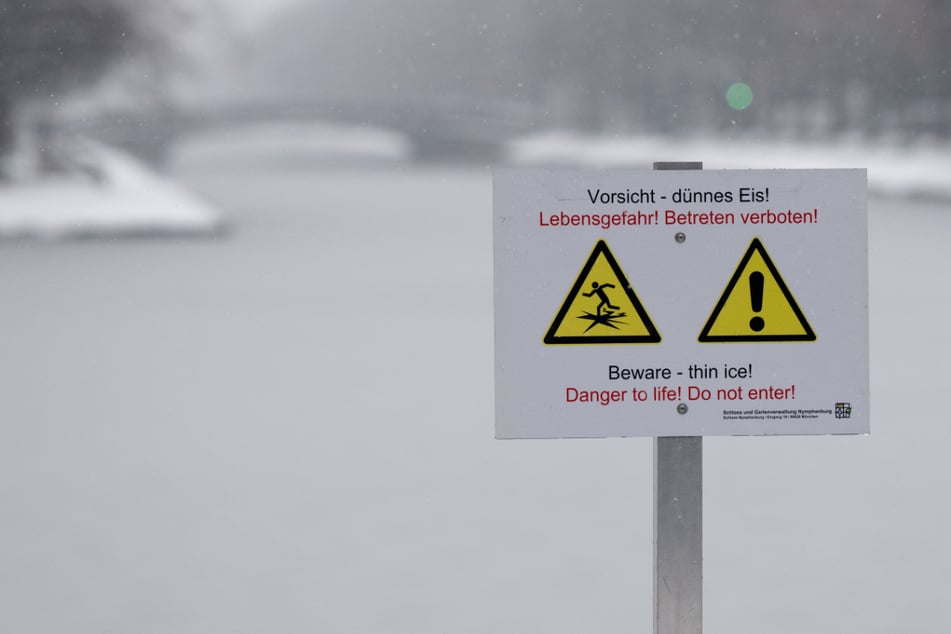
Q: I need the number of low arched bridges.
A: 1